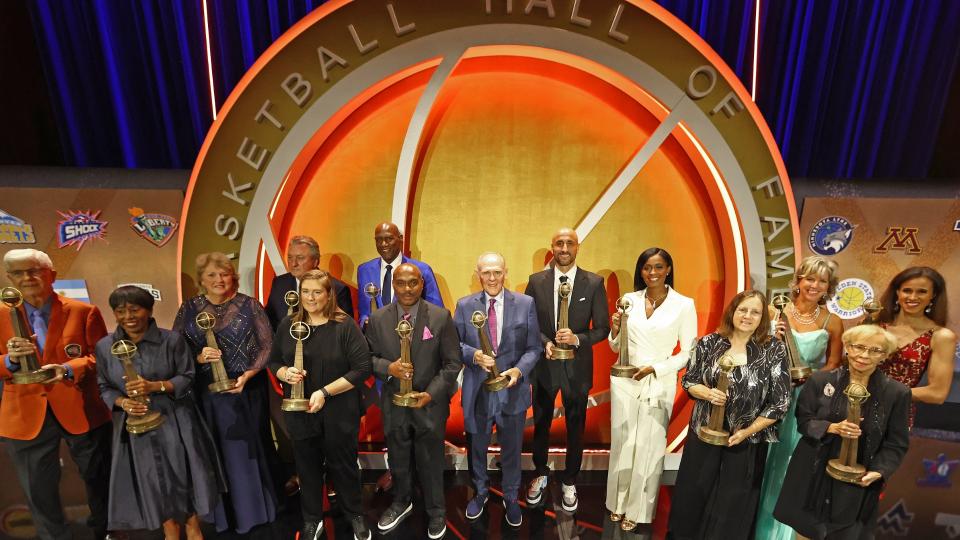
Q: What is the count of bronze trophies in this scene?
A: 14